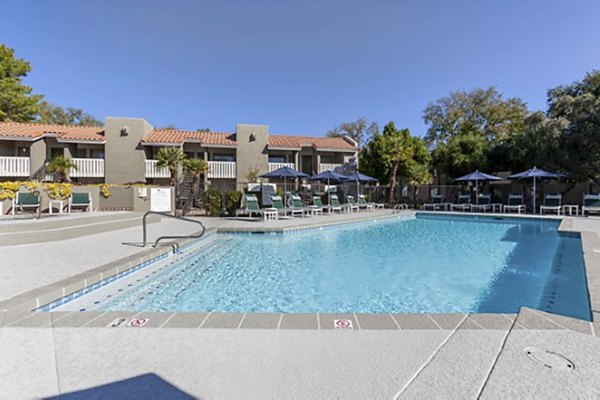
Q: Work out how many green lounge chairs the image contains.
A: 15